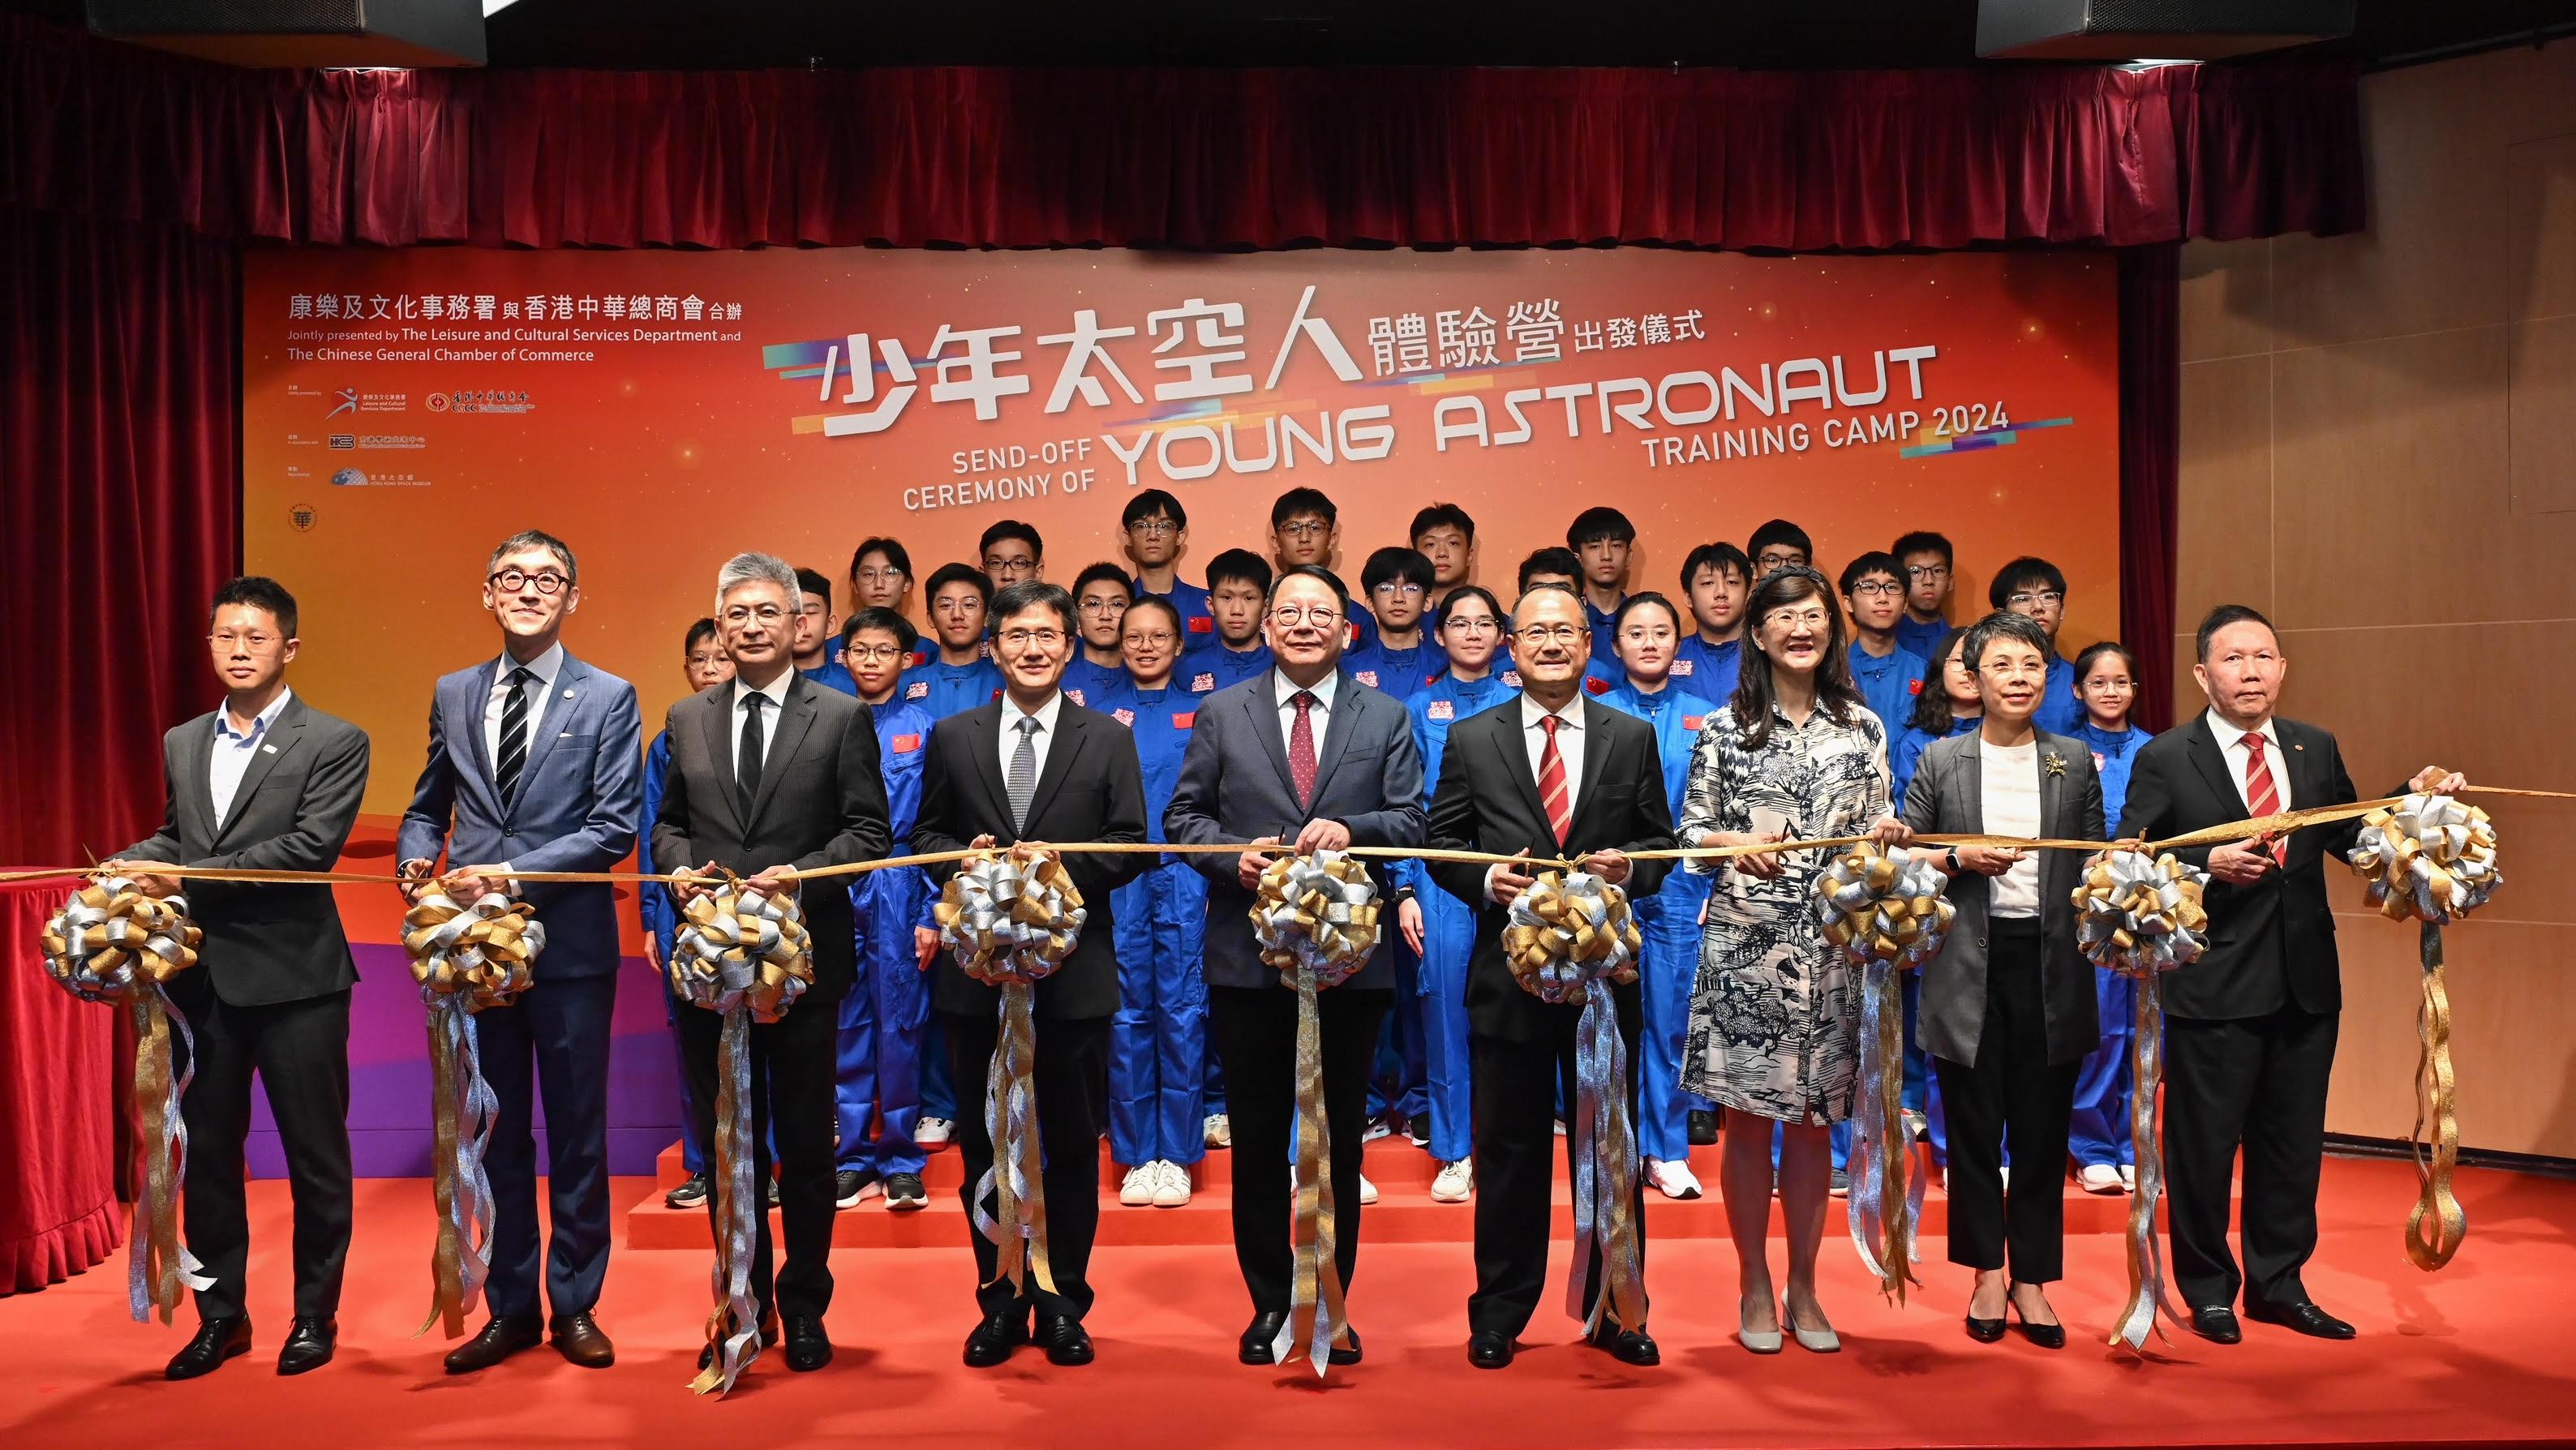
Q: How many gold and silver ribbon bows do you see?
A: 9